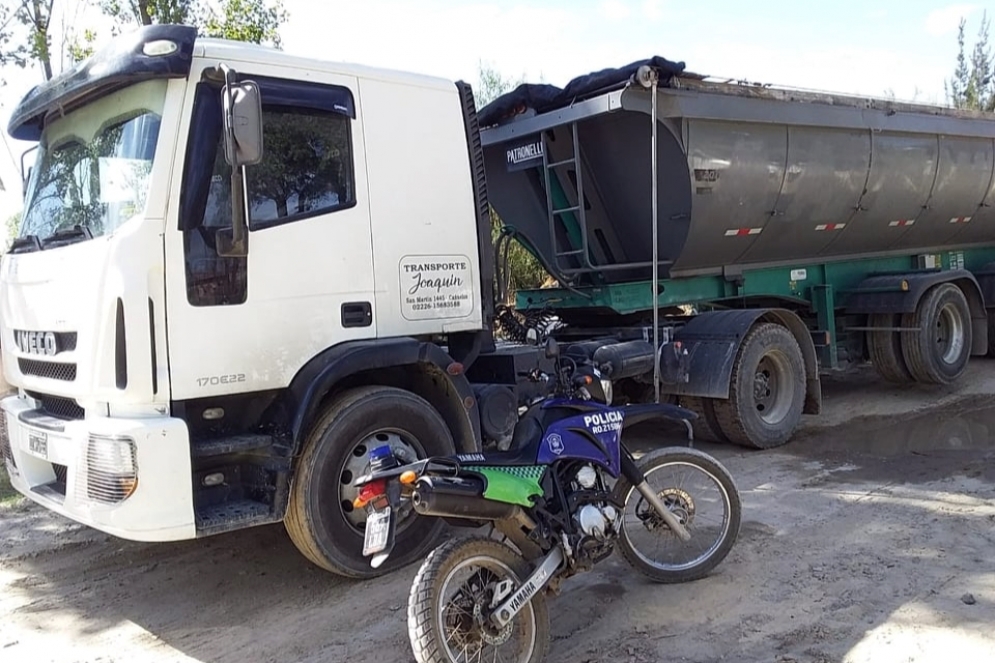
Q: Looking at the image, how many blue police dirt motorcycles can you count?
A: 1